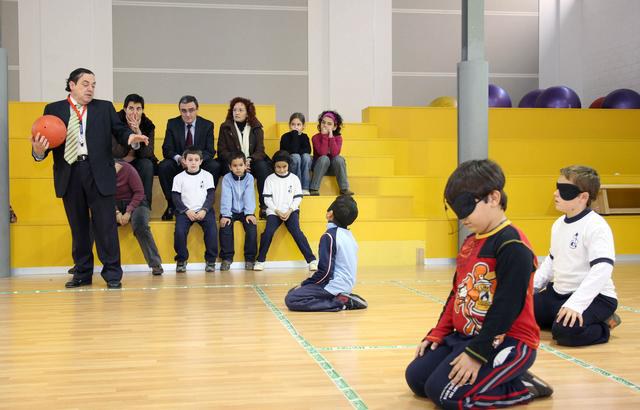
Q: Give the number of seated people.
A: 9